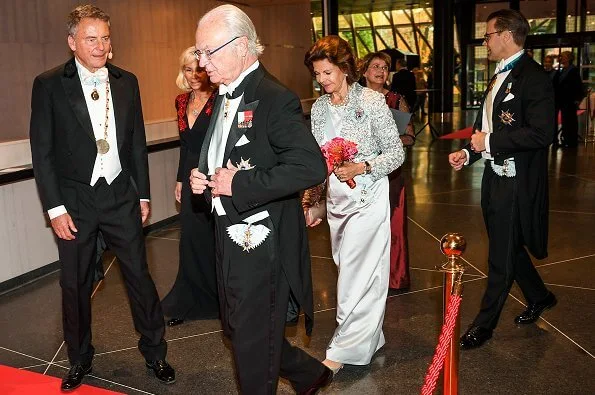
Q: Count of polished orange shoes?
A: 0